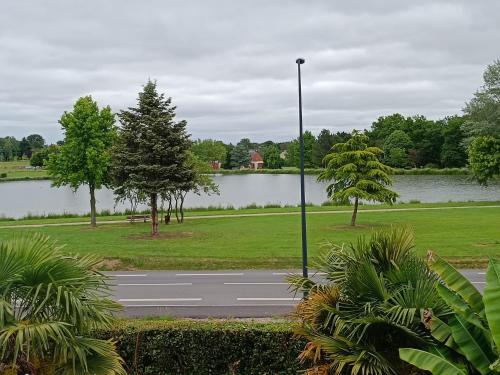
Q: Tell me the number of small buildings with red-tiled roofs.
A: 1